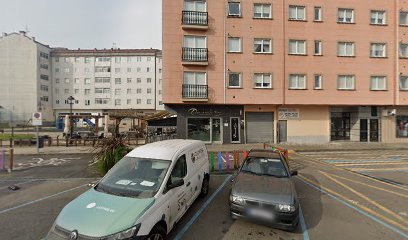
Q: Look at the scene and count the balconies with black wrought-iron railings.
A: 3